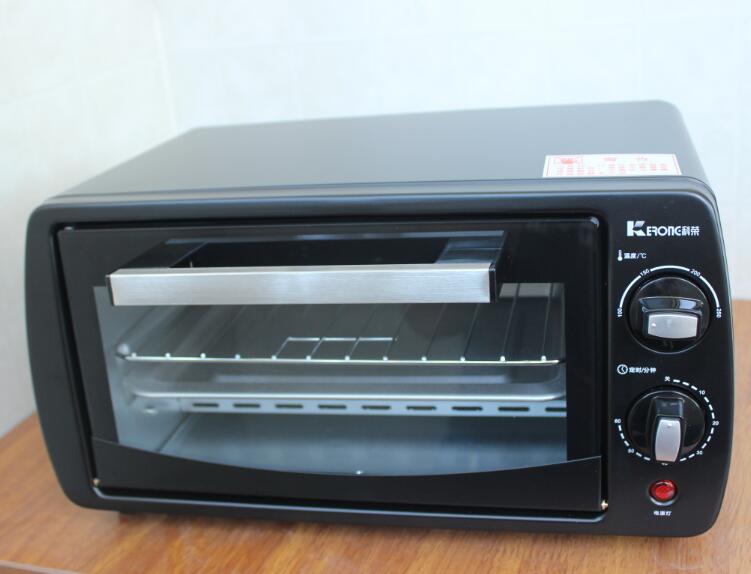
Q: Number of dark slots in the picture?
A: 9